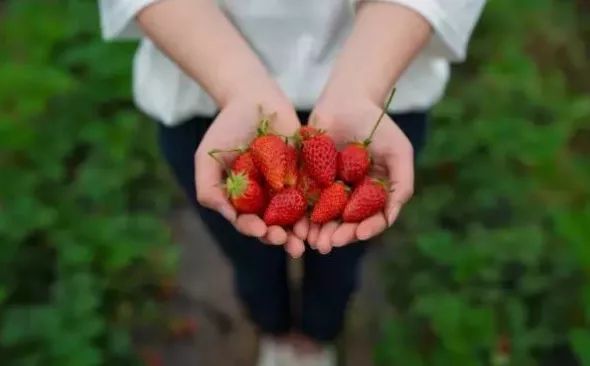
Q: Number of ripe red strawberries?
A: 11